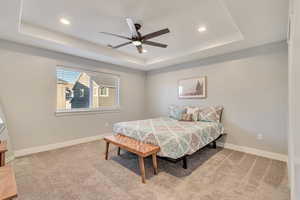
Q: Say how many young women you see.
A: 0